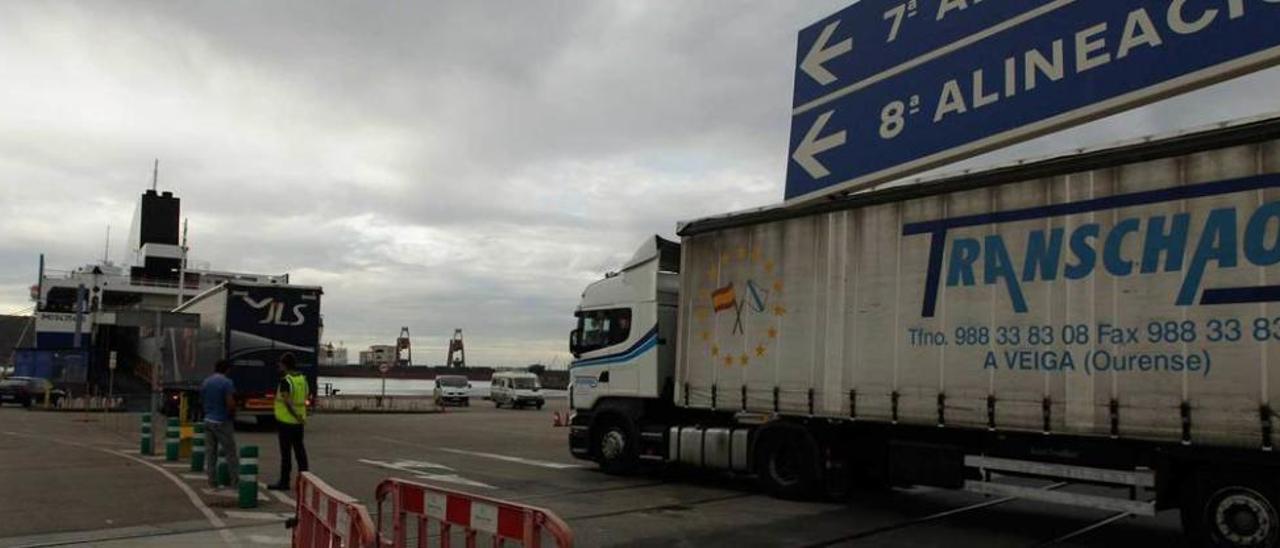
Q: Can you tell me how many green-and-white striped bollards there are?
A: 5